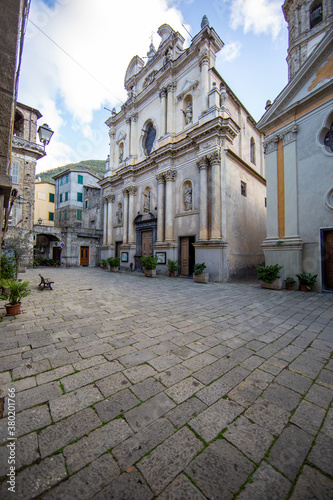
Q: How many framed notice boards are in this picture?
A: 2